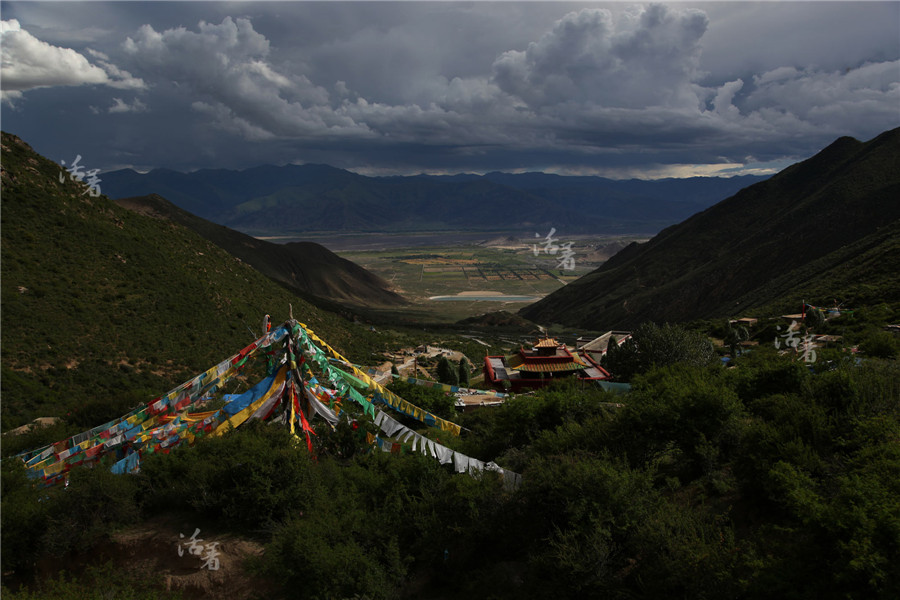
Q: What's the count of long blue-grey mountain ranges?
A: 1